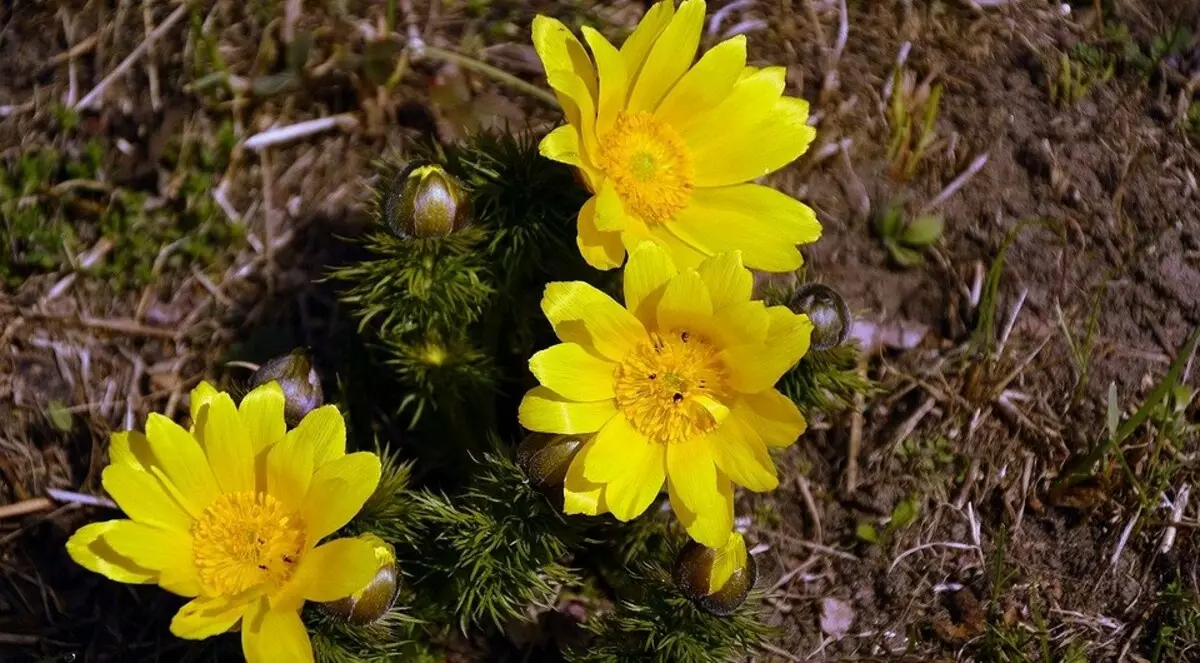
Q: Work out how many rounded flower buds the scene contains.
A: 6